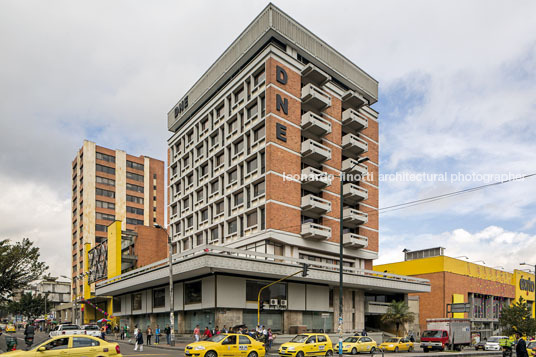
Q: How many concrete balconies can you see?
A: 12